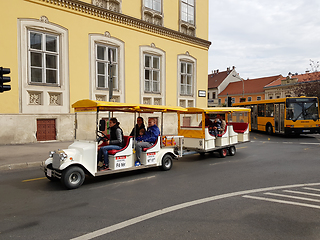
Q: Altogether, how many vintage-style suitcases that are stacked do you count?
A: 0